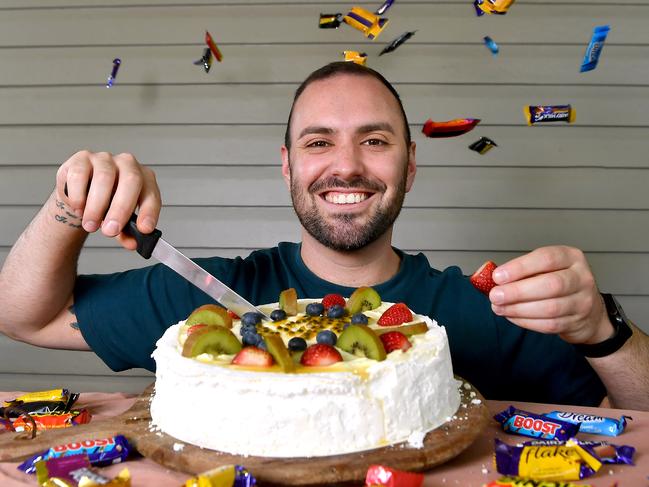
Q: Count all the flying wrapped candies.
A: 14